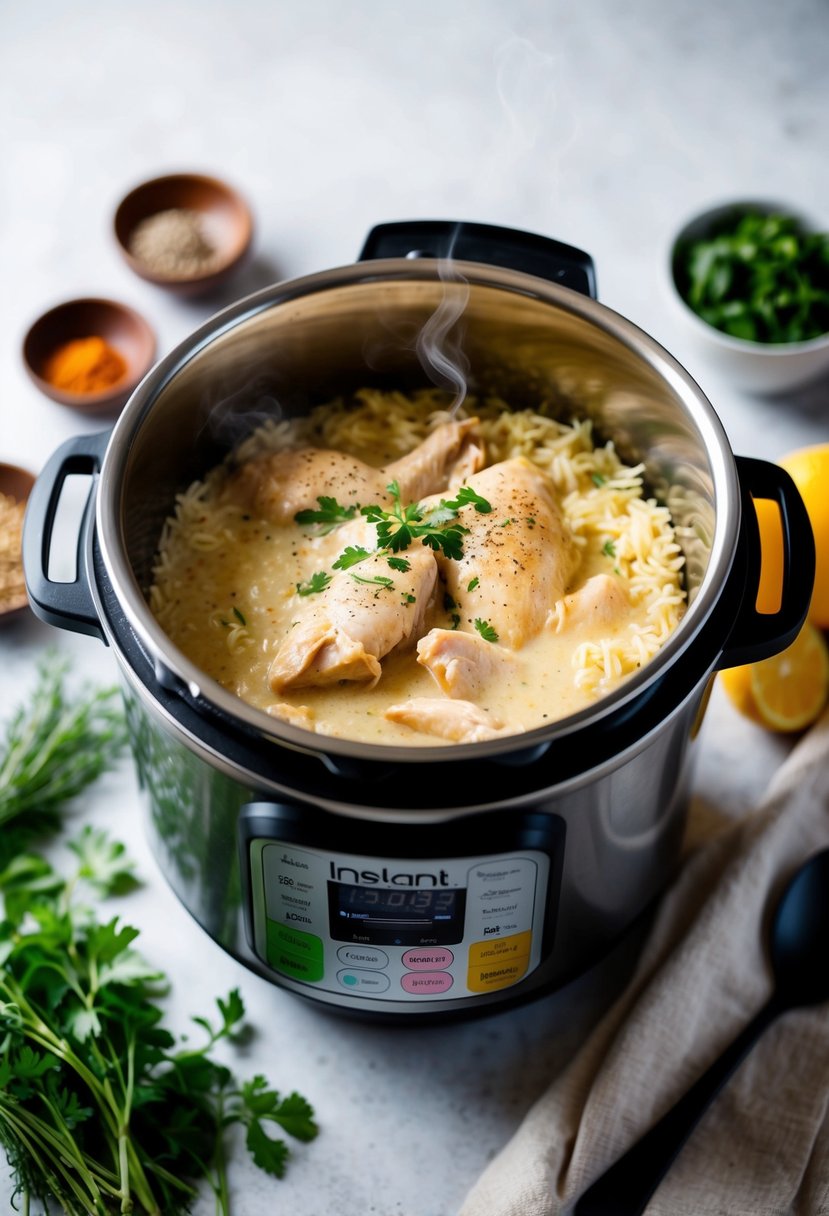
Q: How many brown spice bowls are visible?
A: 3